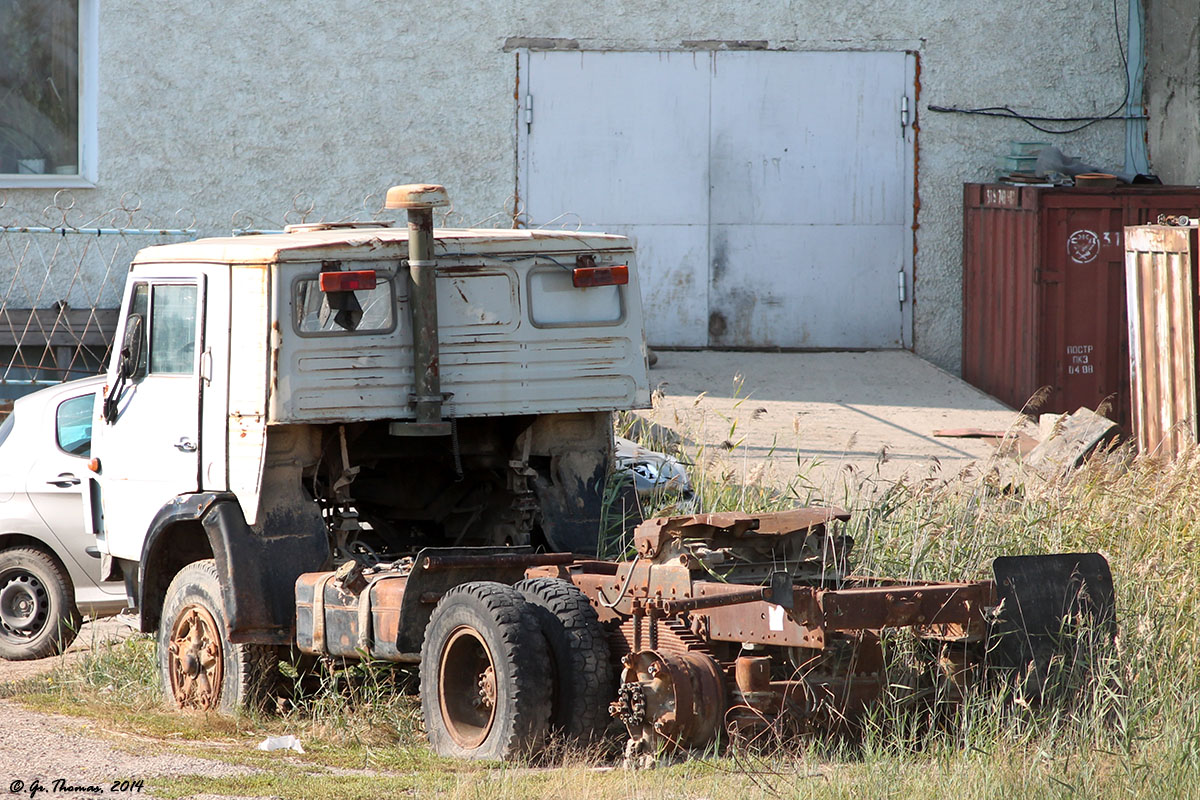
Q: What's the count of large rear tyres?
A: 2